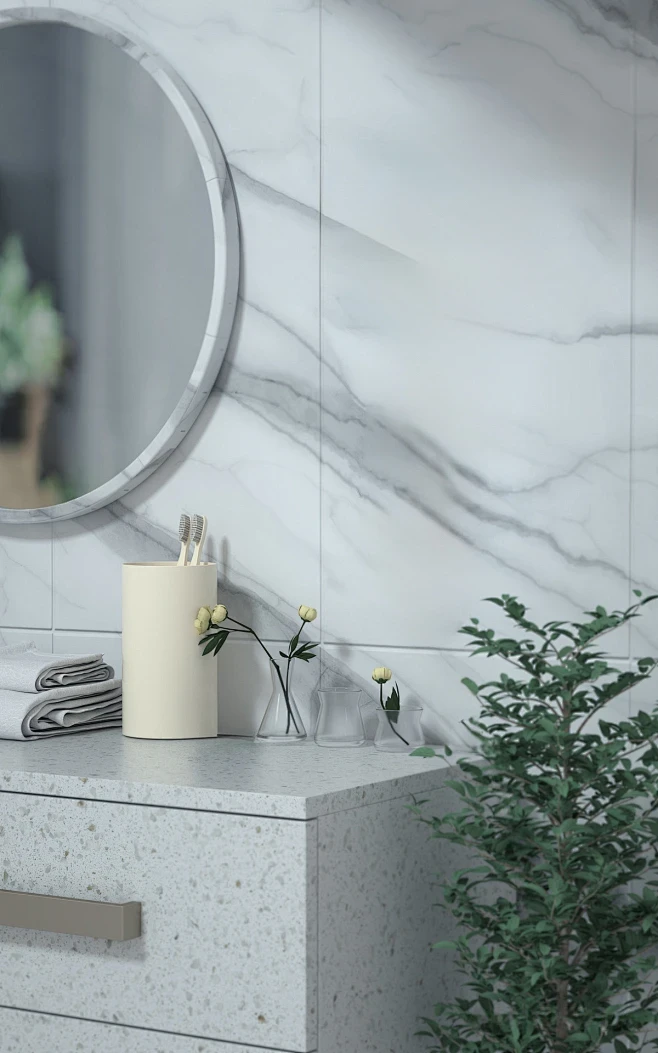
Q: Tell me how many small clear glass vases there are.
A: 3